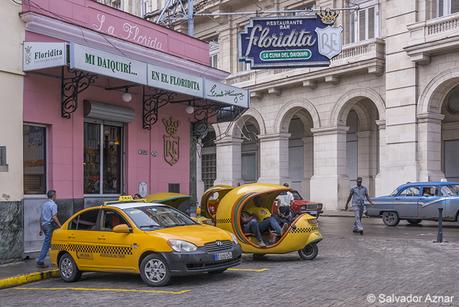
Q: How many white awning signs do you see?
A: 4